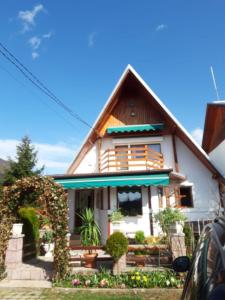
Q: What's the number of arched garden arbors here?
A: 1